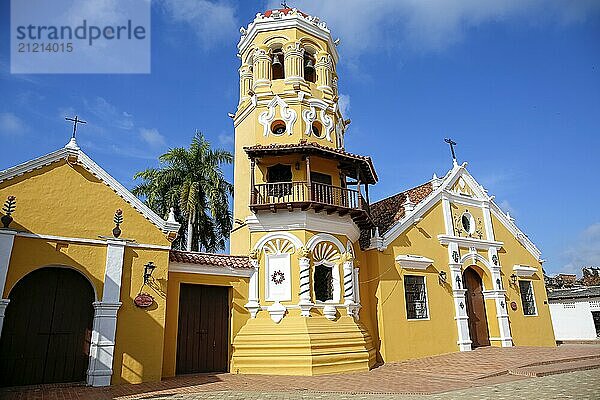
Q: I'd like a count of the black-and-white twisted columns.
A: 2